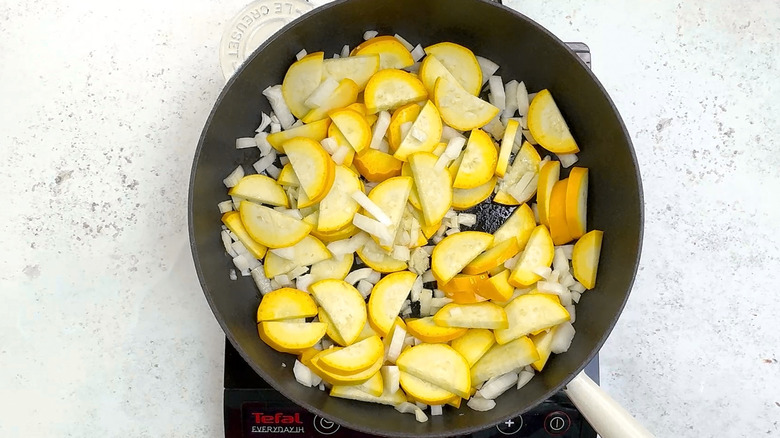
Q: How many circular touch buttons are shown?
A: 3